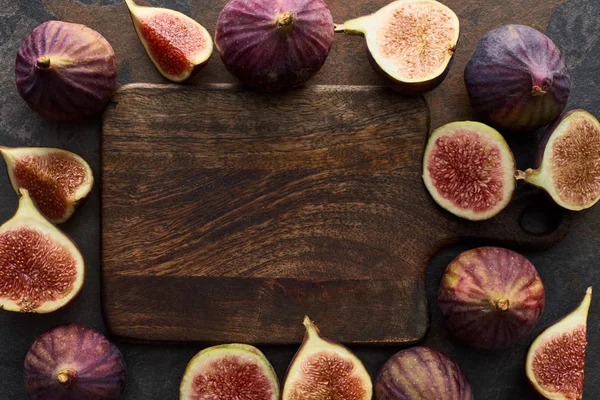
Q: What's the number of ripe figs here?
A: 15